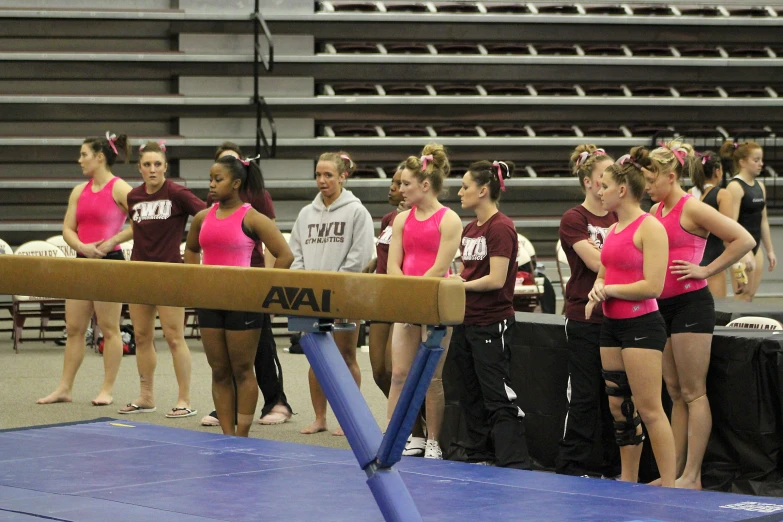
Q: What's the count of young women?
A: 13